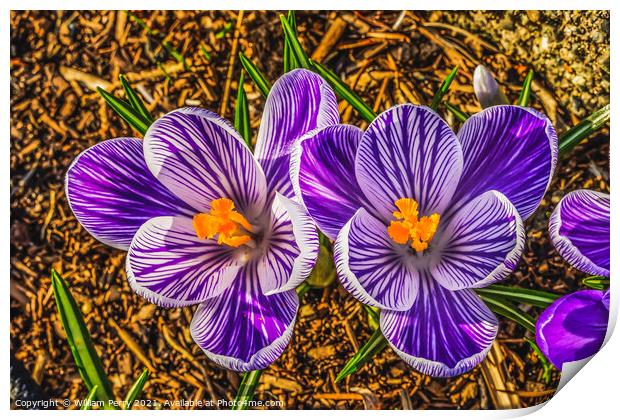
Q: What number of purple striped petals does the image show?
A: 13